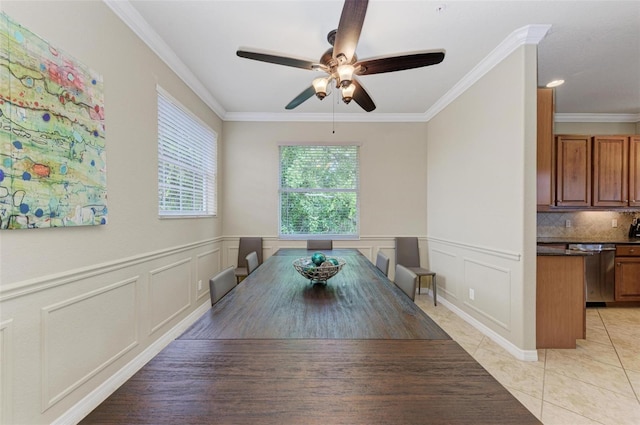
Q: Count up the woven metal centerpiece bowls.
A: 1